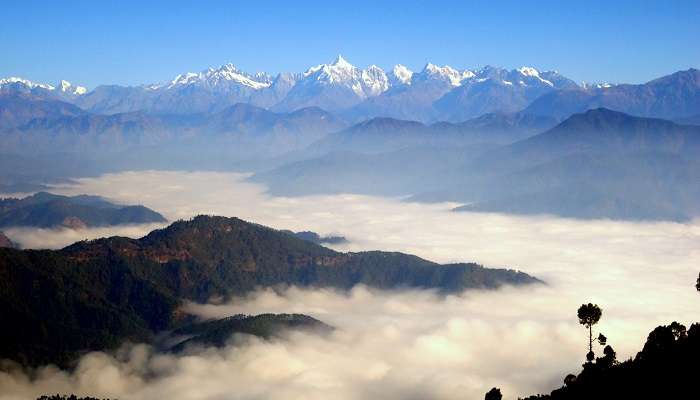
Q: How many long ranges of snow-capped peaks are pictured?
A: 1